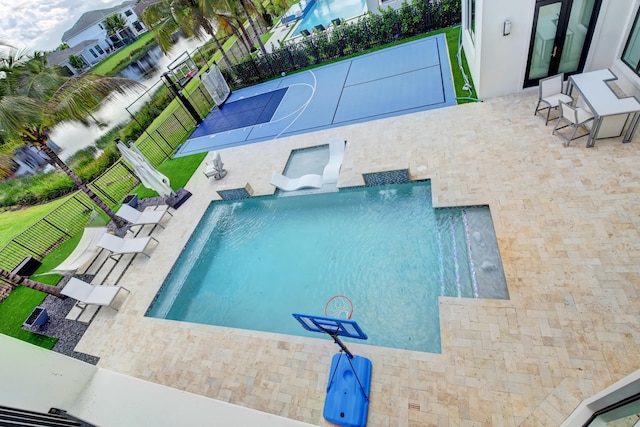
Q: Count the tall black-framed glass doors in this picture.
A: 2